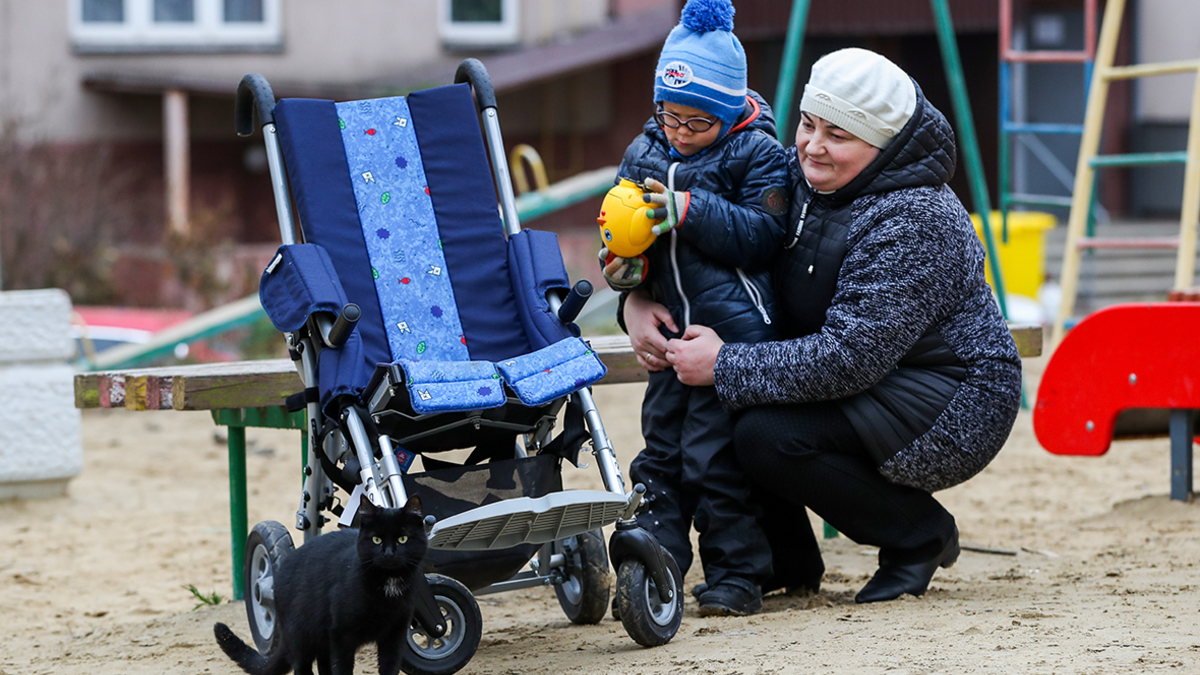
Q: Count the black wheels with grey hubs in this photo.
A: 4